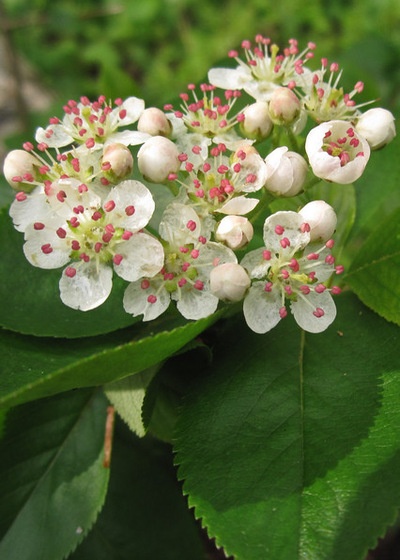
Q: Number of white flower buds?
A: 11